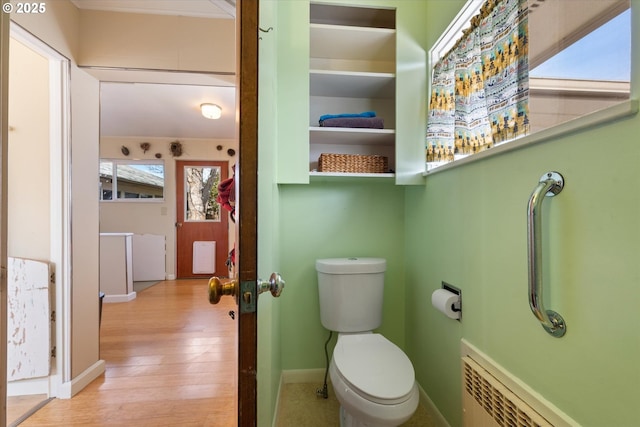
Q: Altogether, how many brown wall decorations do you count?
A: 6